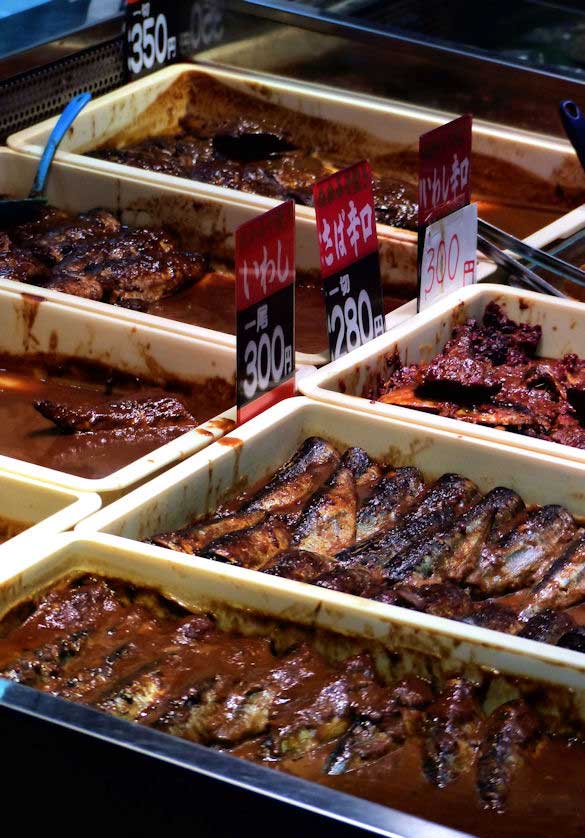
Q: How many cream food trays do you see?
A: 7